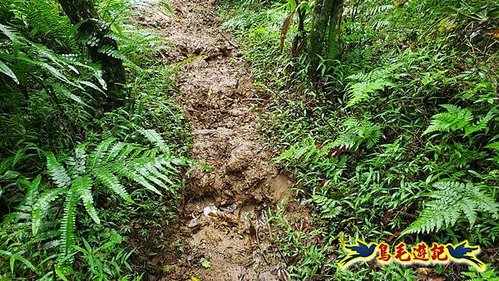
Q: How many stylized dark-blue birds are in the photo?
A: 2